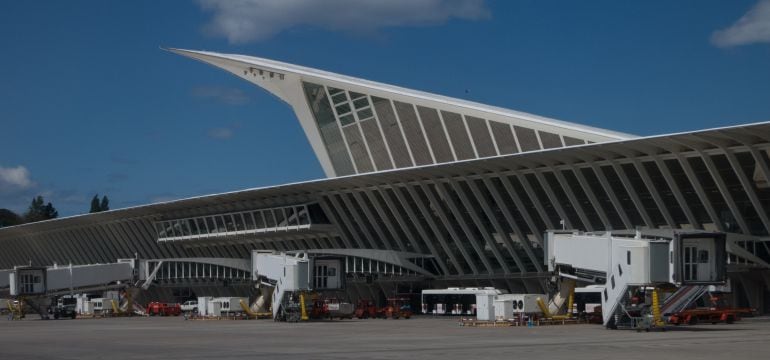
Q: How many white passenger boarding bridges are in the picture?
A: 3